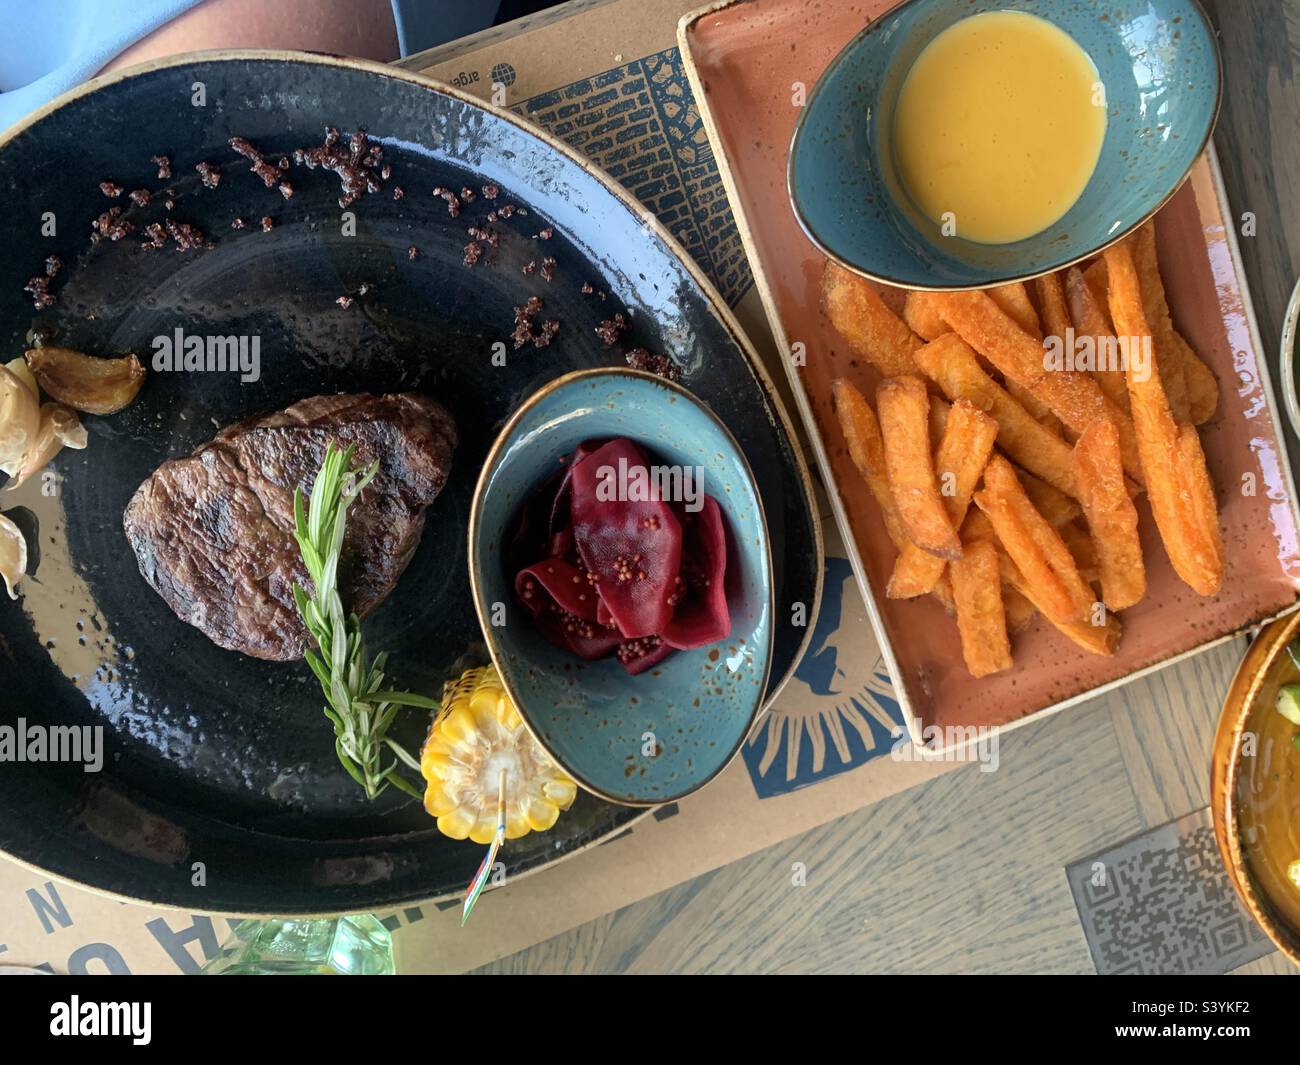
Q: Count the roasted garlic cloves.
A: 4